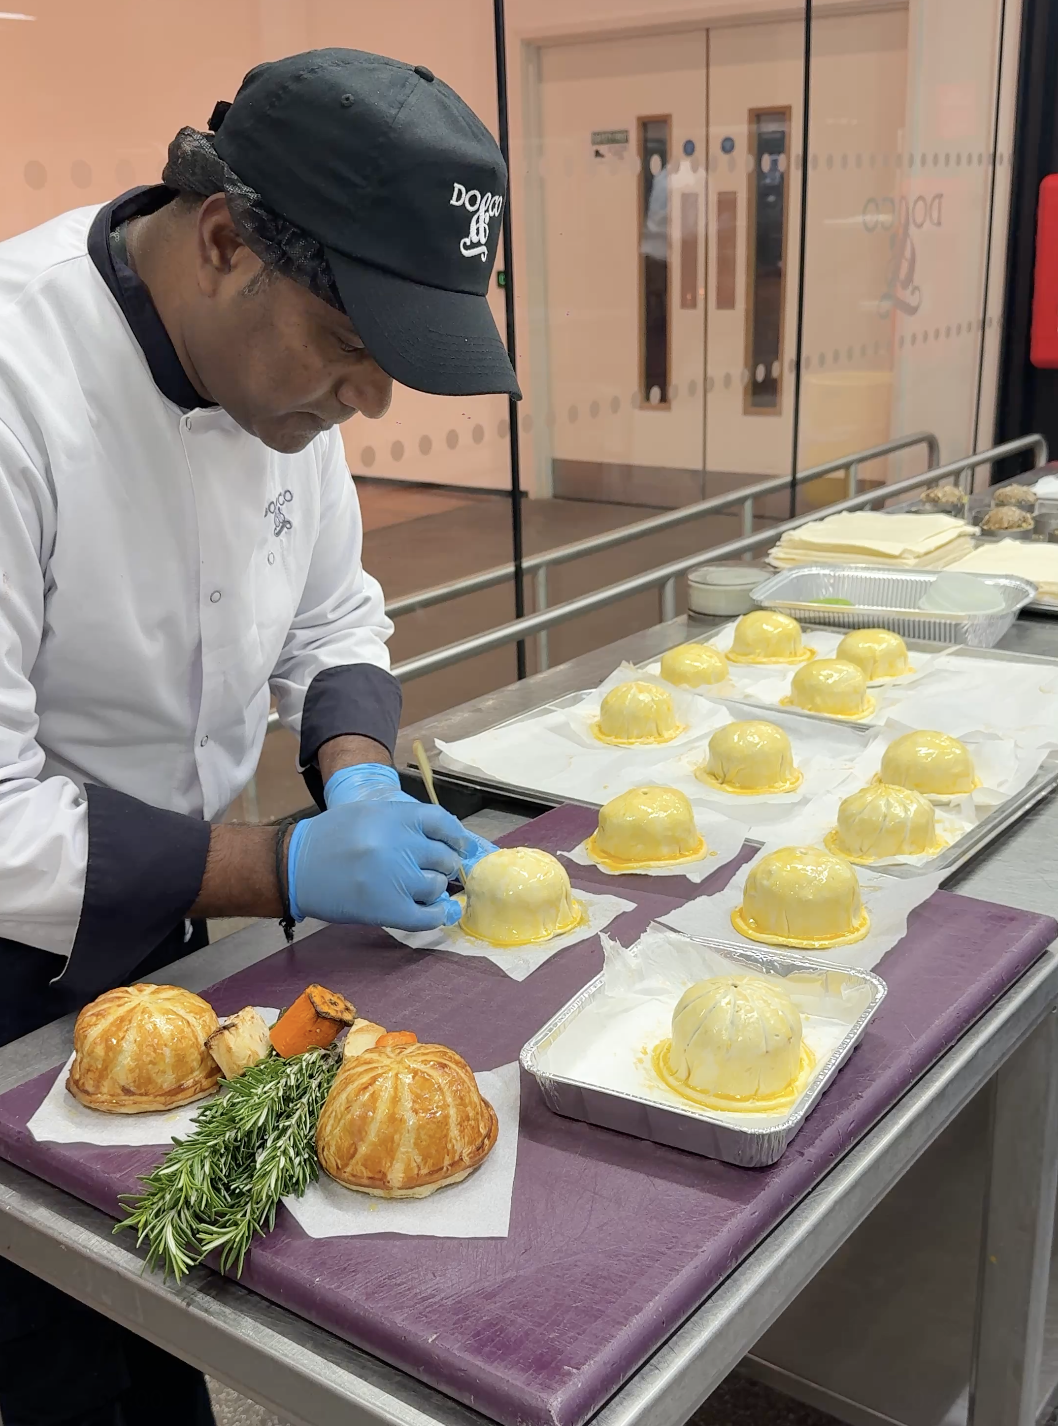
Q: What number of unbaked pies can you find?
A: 12